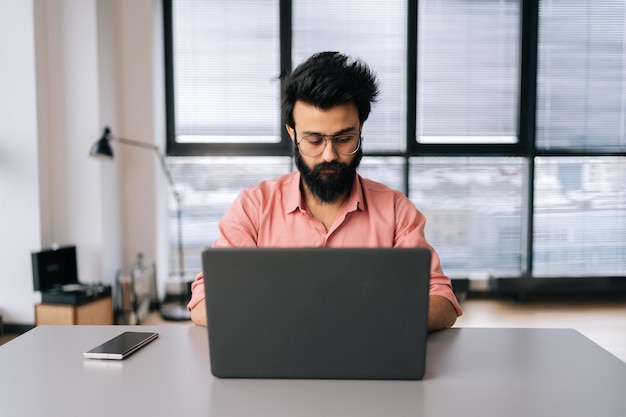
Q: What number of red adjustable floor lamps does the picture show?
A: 0